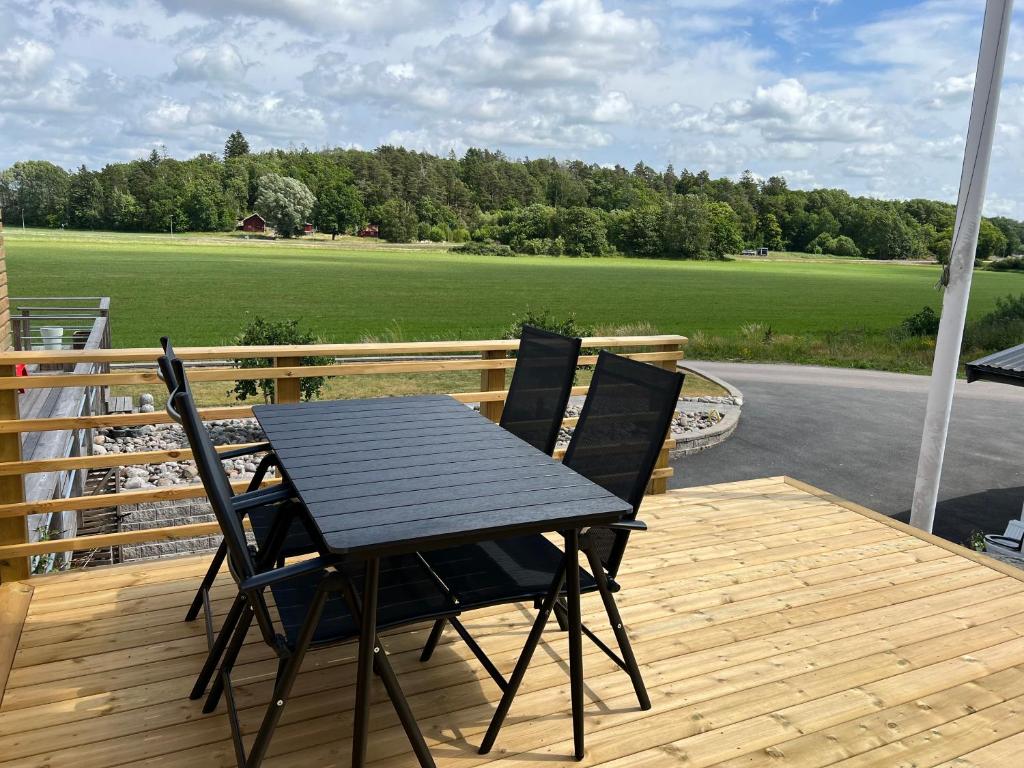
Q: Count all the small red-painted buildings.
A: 3